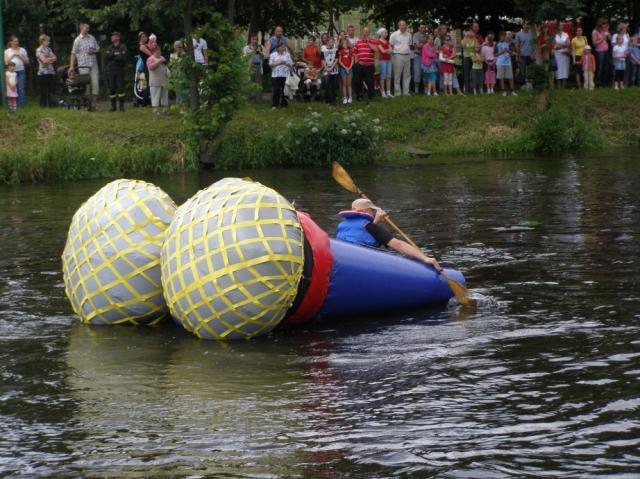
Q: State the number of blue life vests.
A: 1